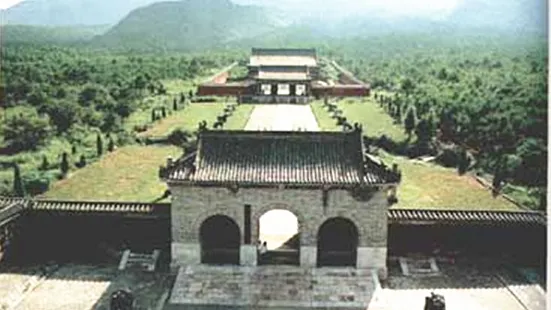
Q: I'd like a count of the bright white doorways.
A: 4